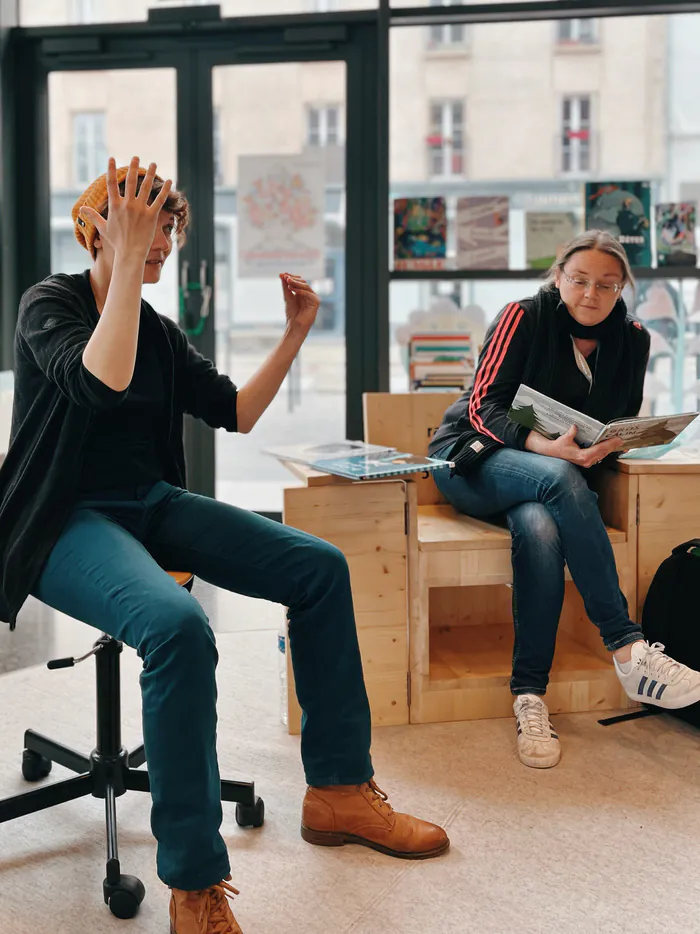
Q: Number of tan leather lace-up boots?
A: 2